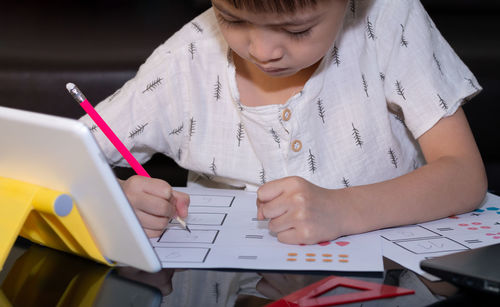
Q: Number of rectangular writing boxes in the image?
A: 6